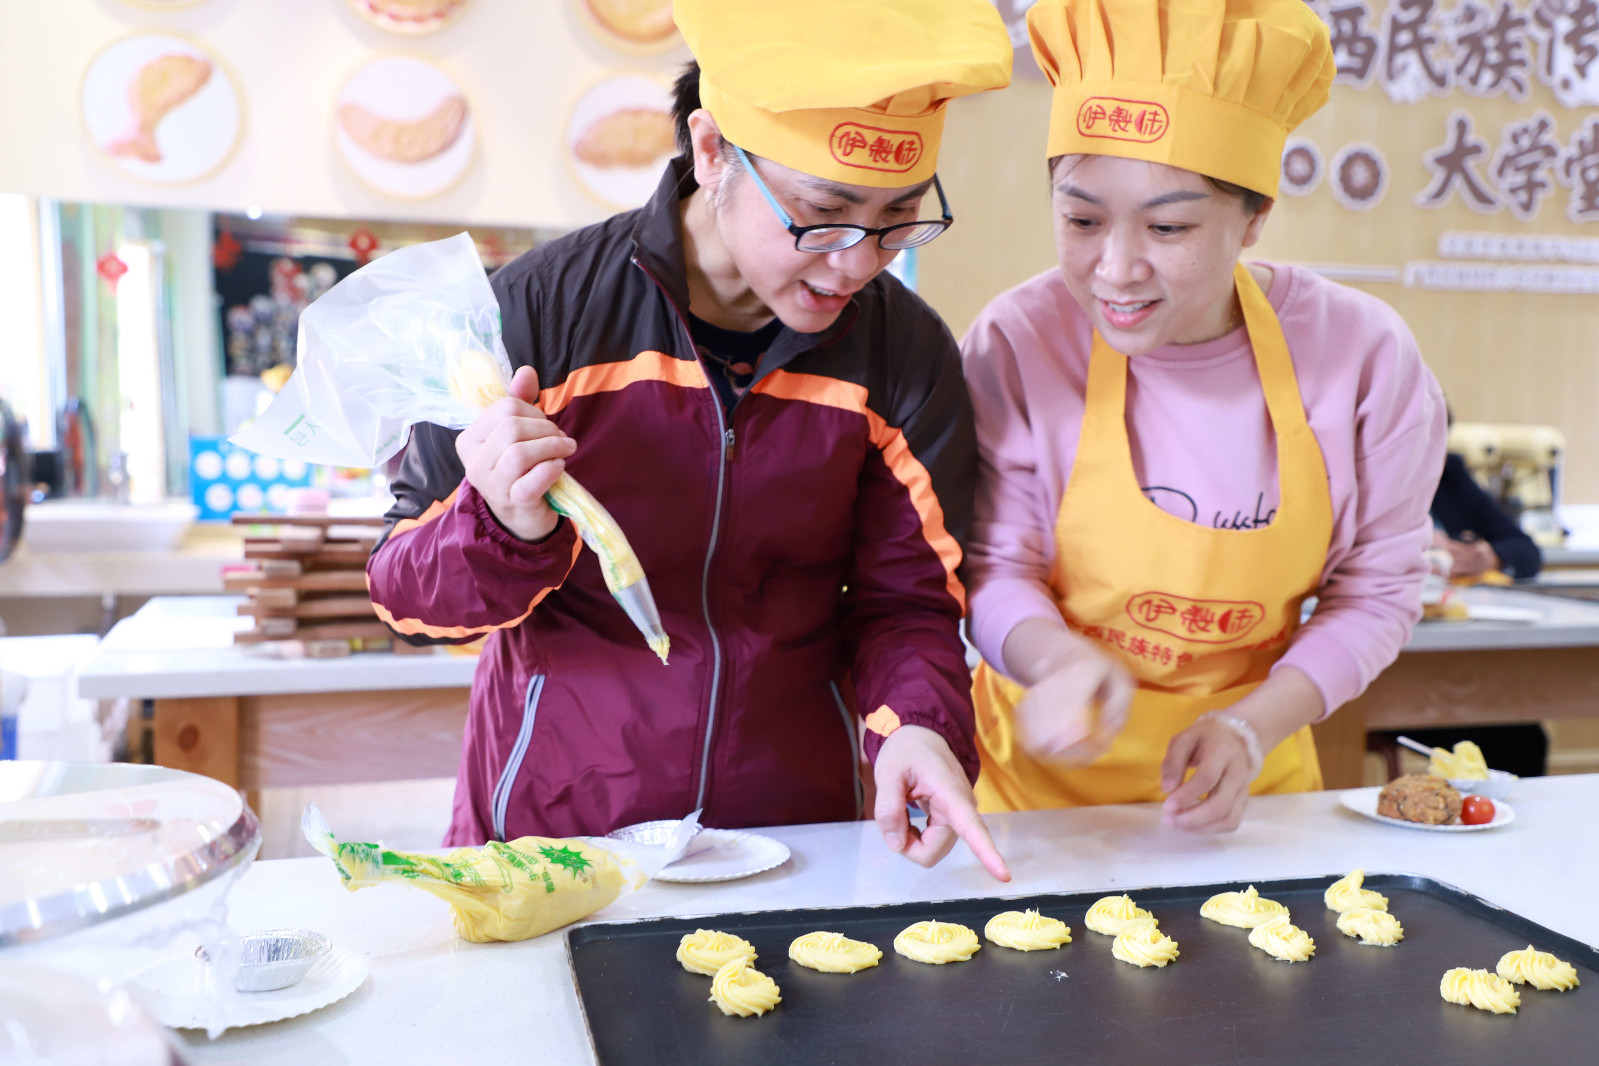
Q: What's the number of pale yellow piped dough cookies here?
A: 13